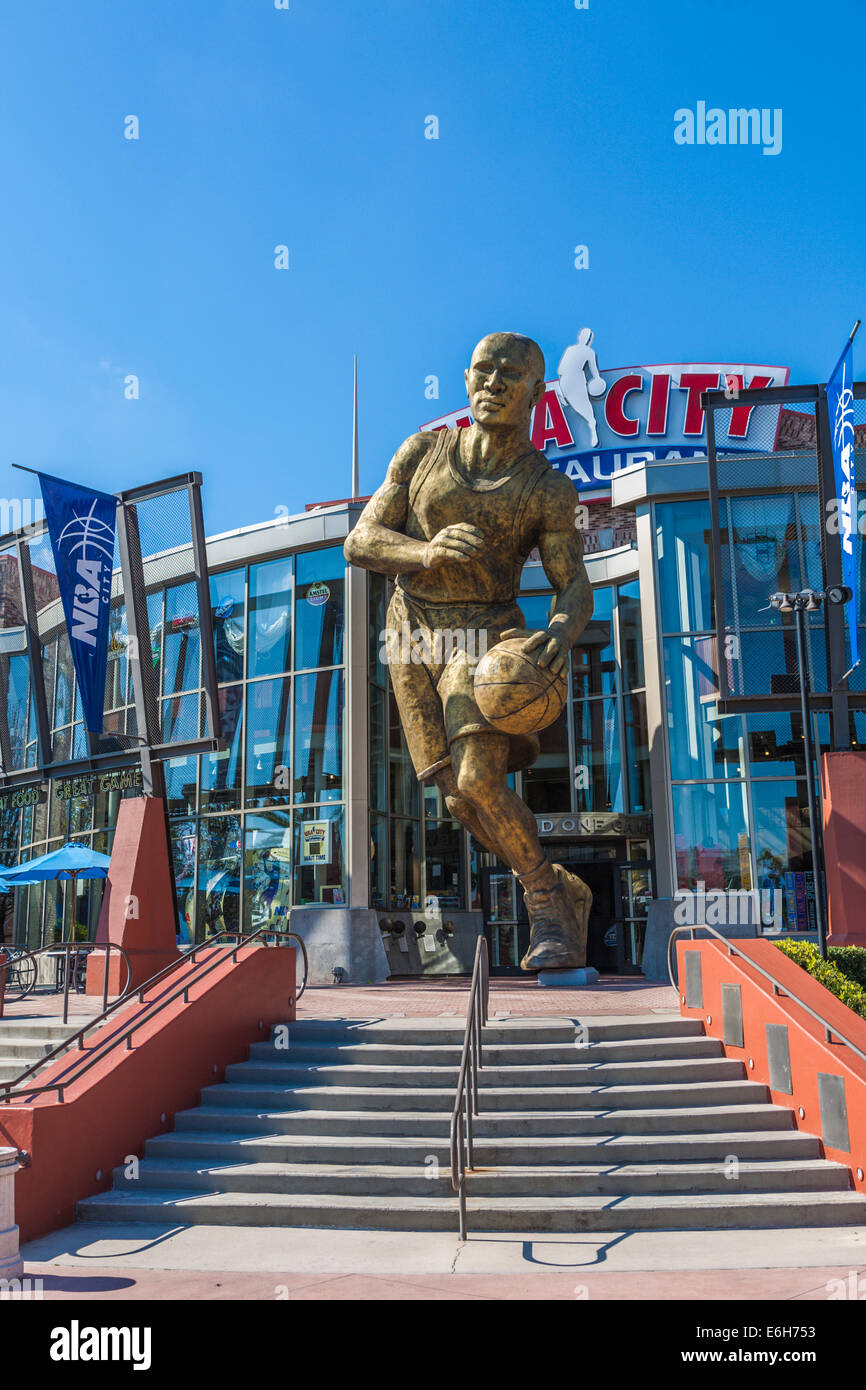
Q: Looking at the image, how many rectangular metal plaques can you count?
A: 4